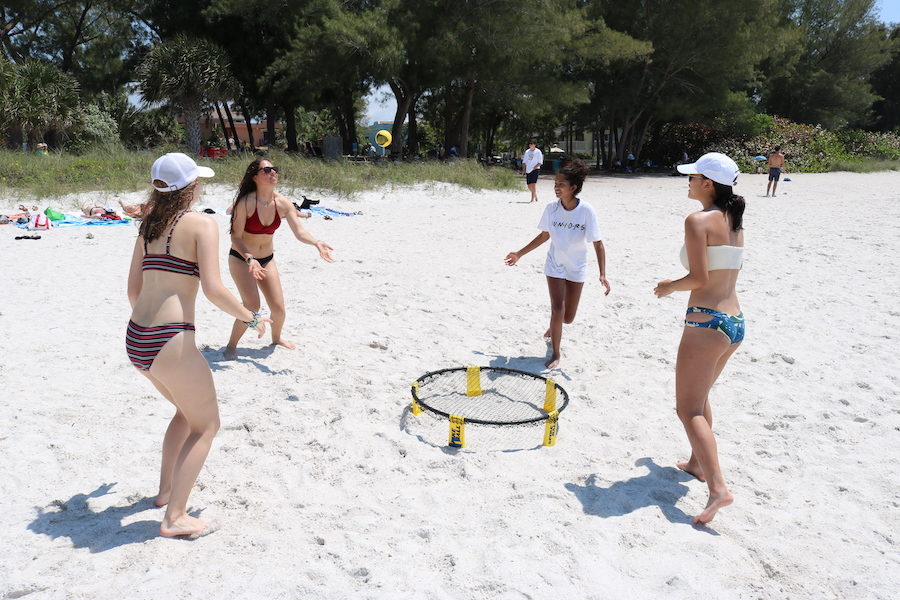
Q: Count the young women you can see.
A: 4